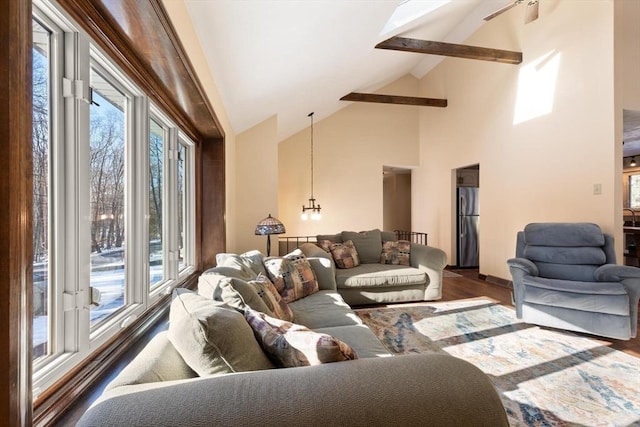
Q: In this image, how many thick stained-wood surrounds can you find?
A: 1